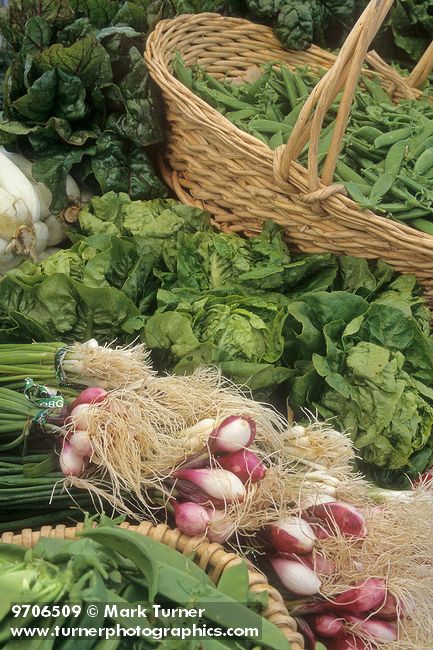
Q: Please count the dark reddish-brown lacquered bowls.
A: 0